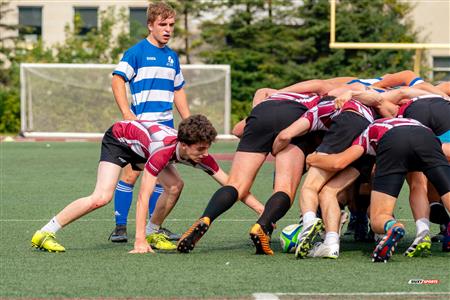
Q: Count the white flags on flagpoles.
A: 0